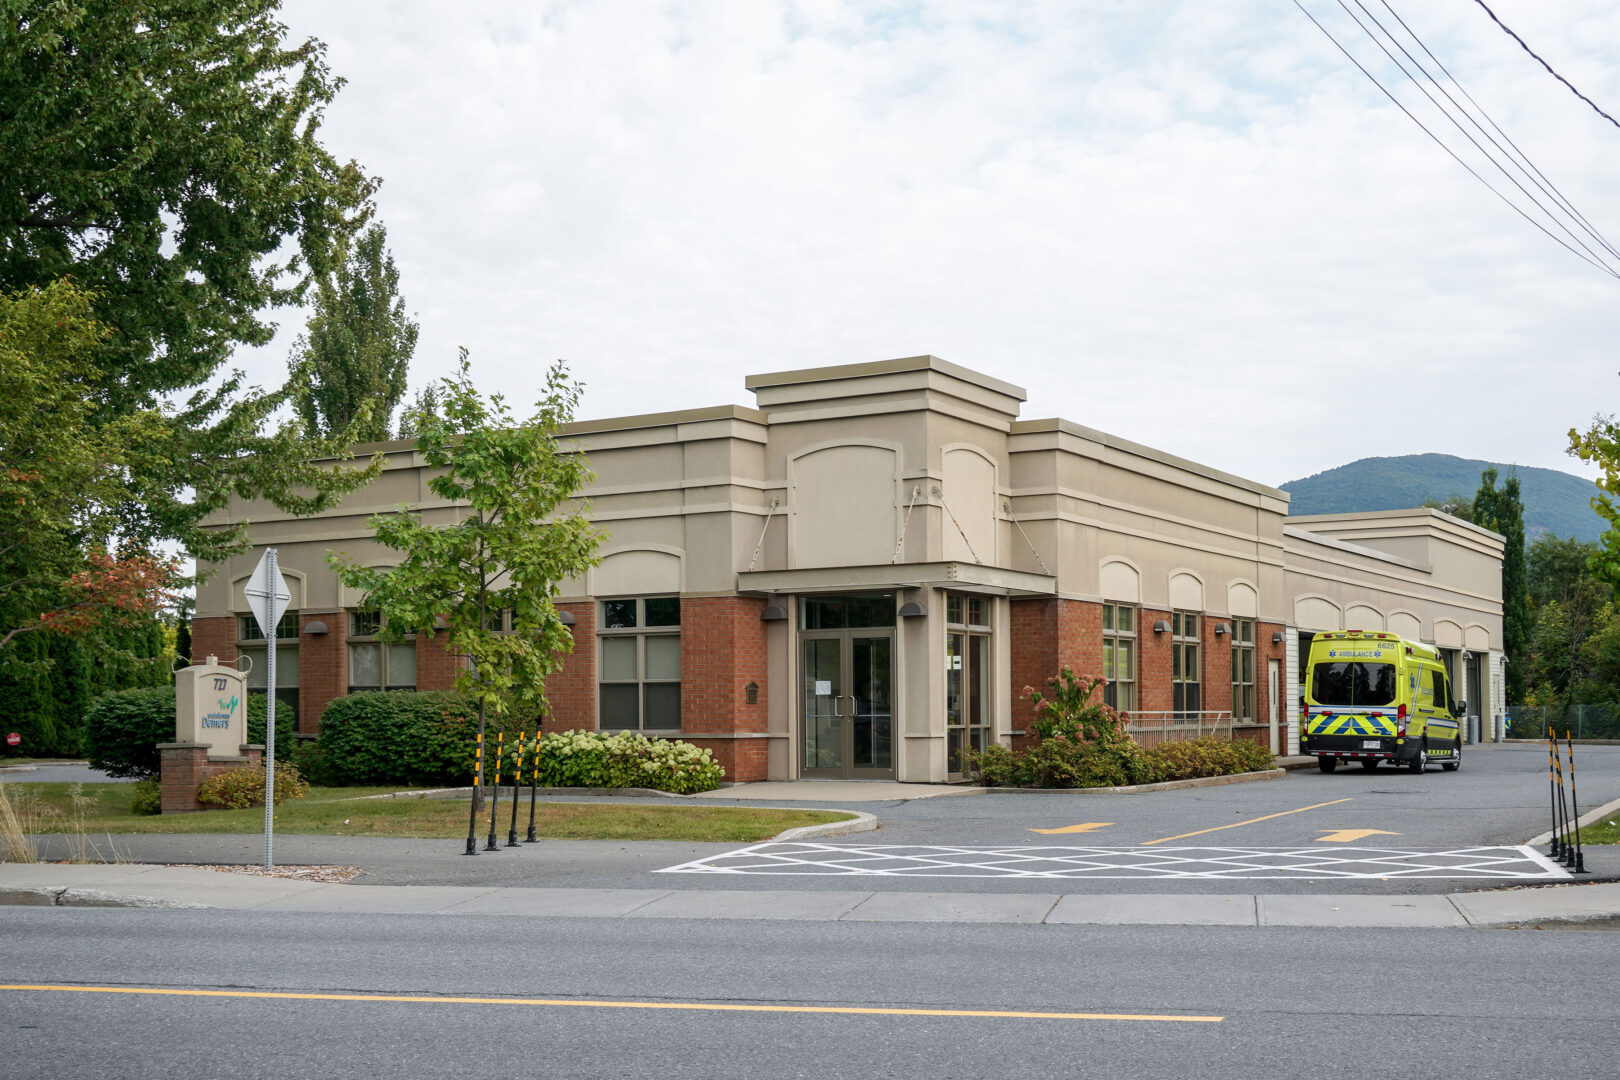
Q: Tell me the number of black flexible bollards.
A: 8